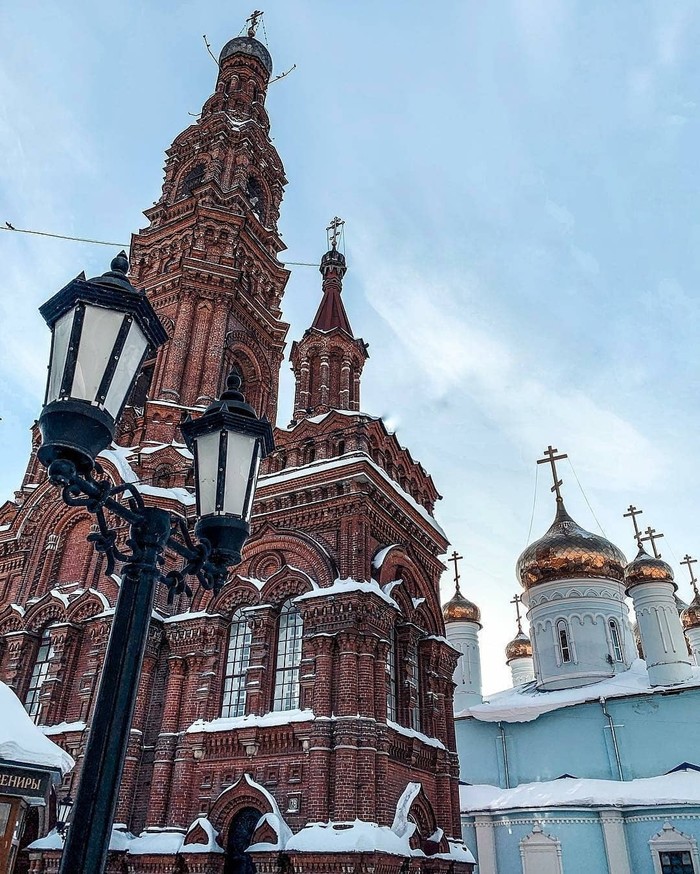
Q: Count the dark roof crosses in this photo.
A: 8